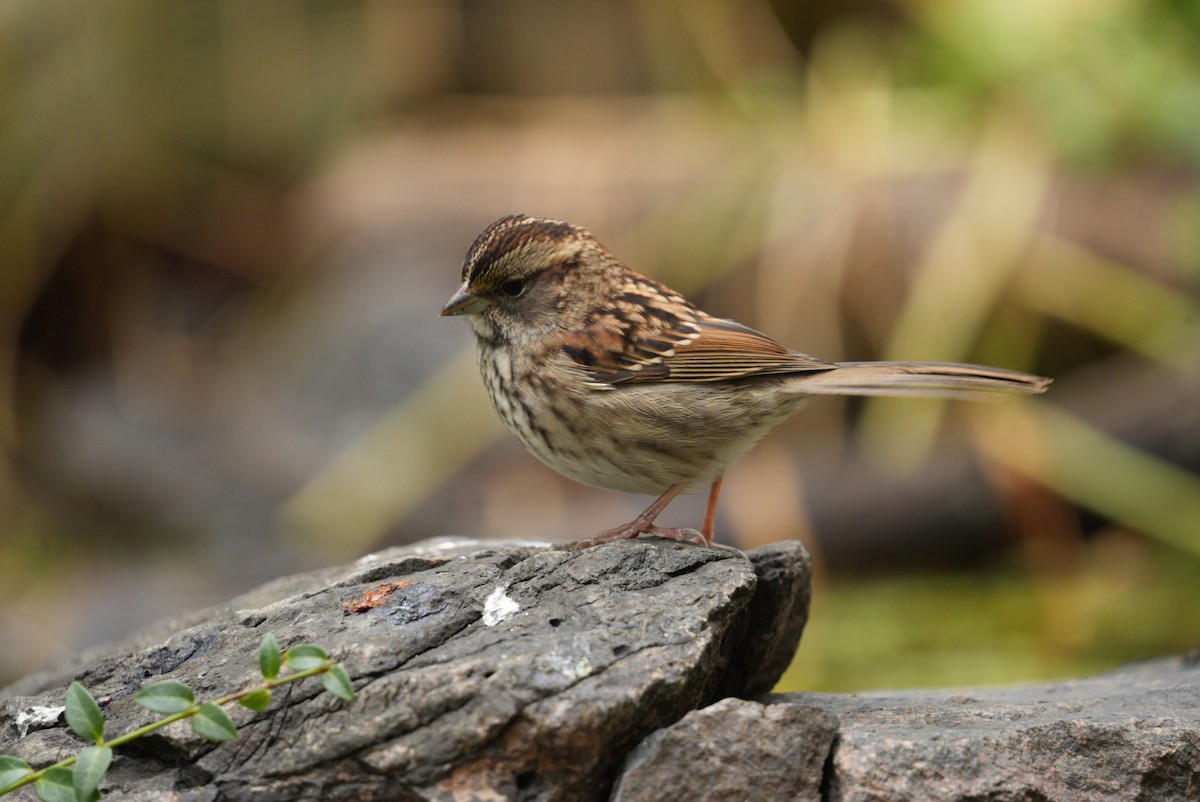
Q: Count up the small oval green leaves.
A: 10